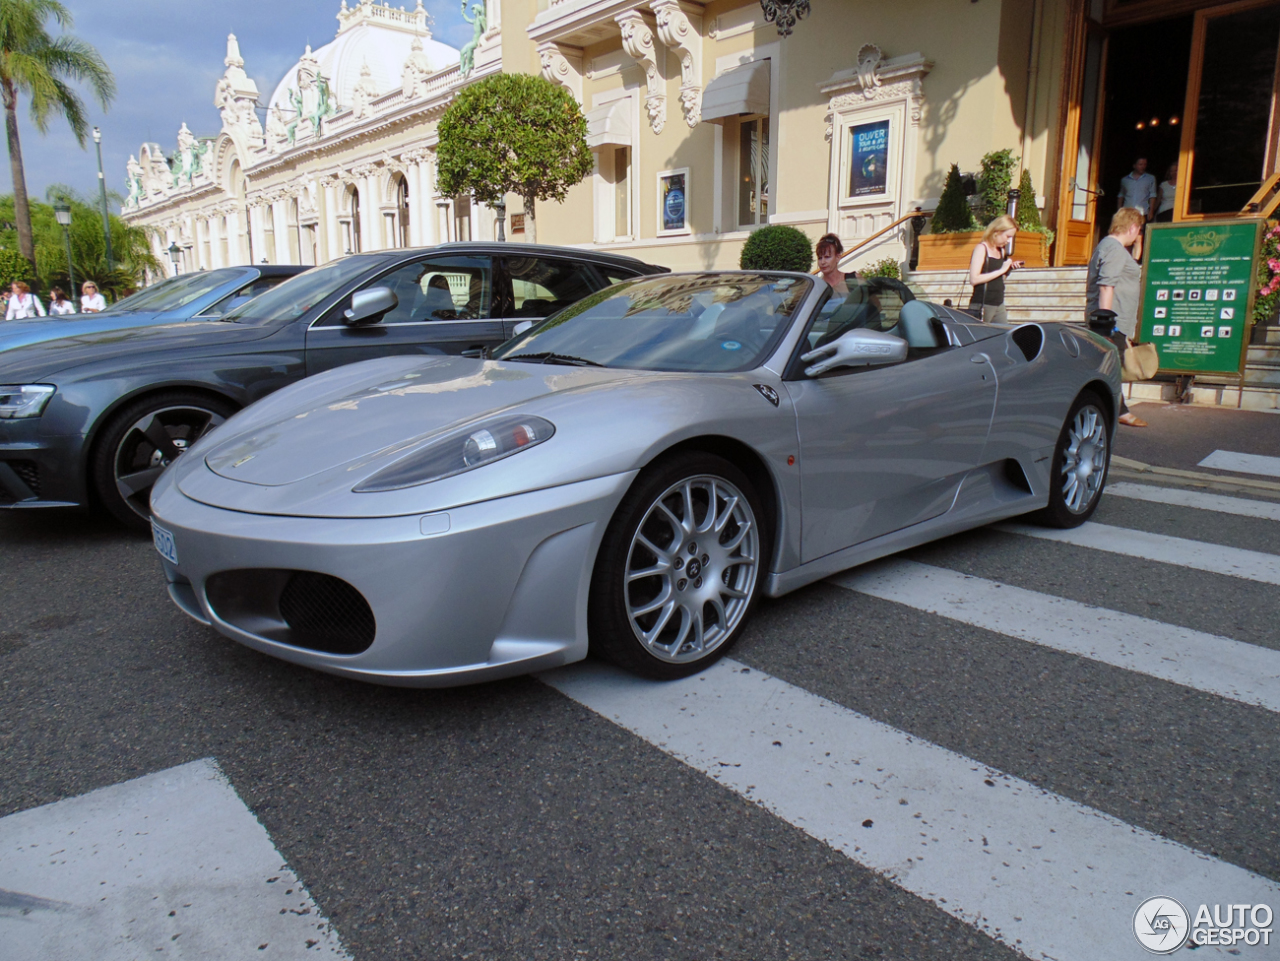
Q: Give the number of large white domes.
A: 1